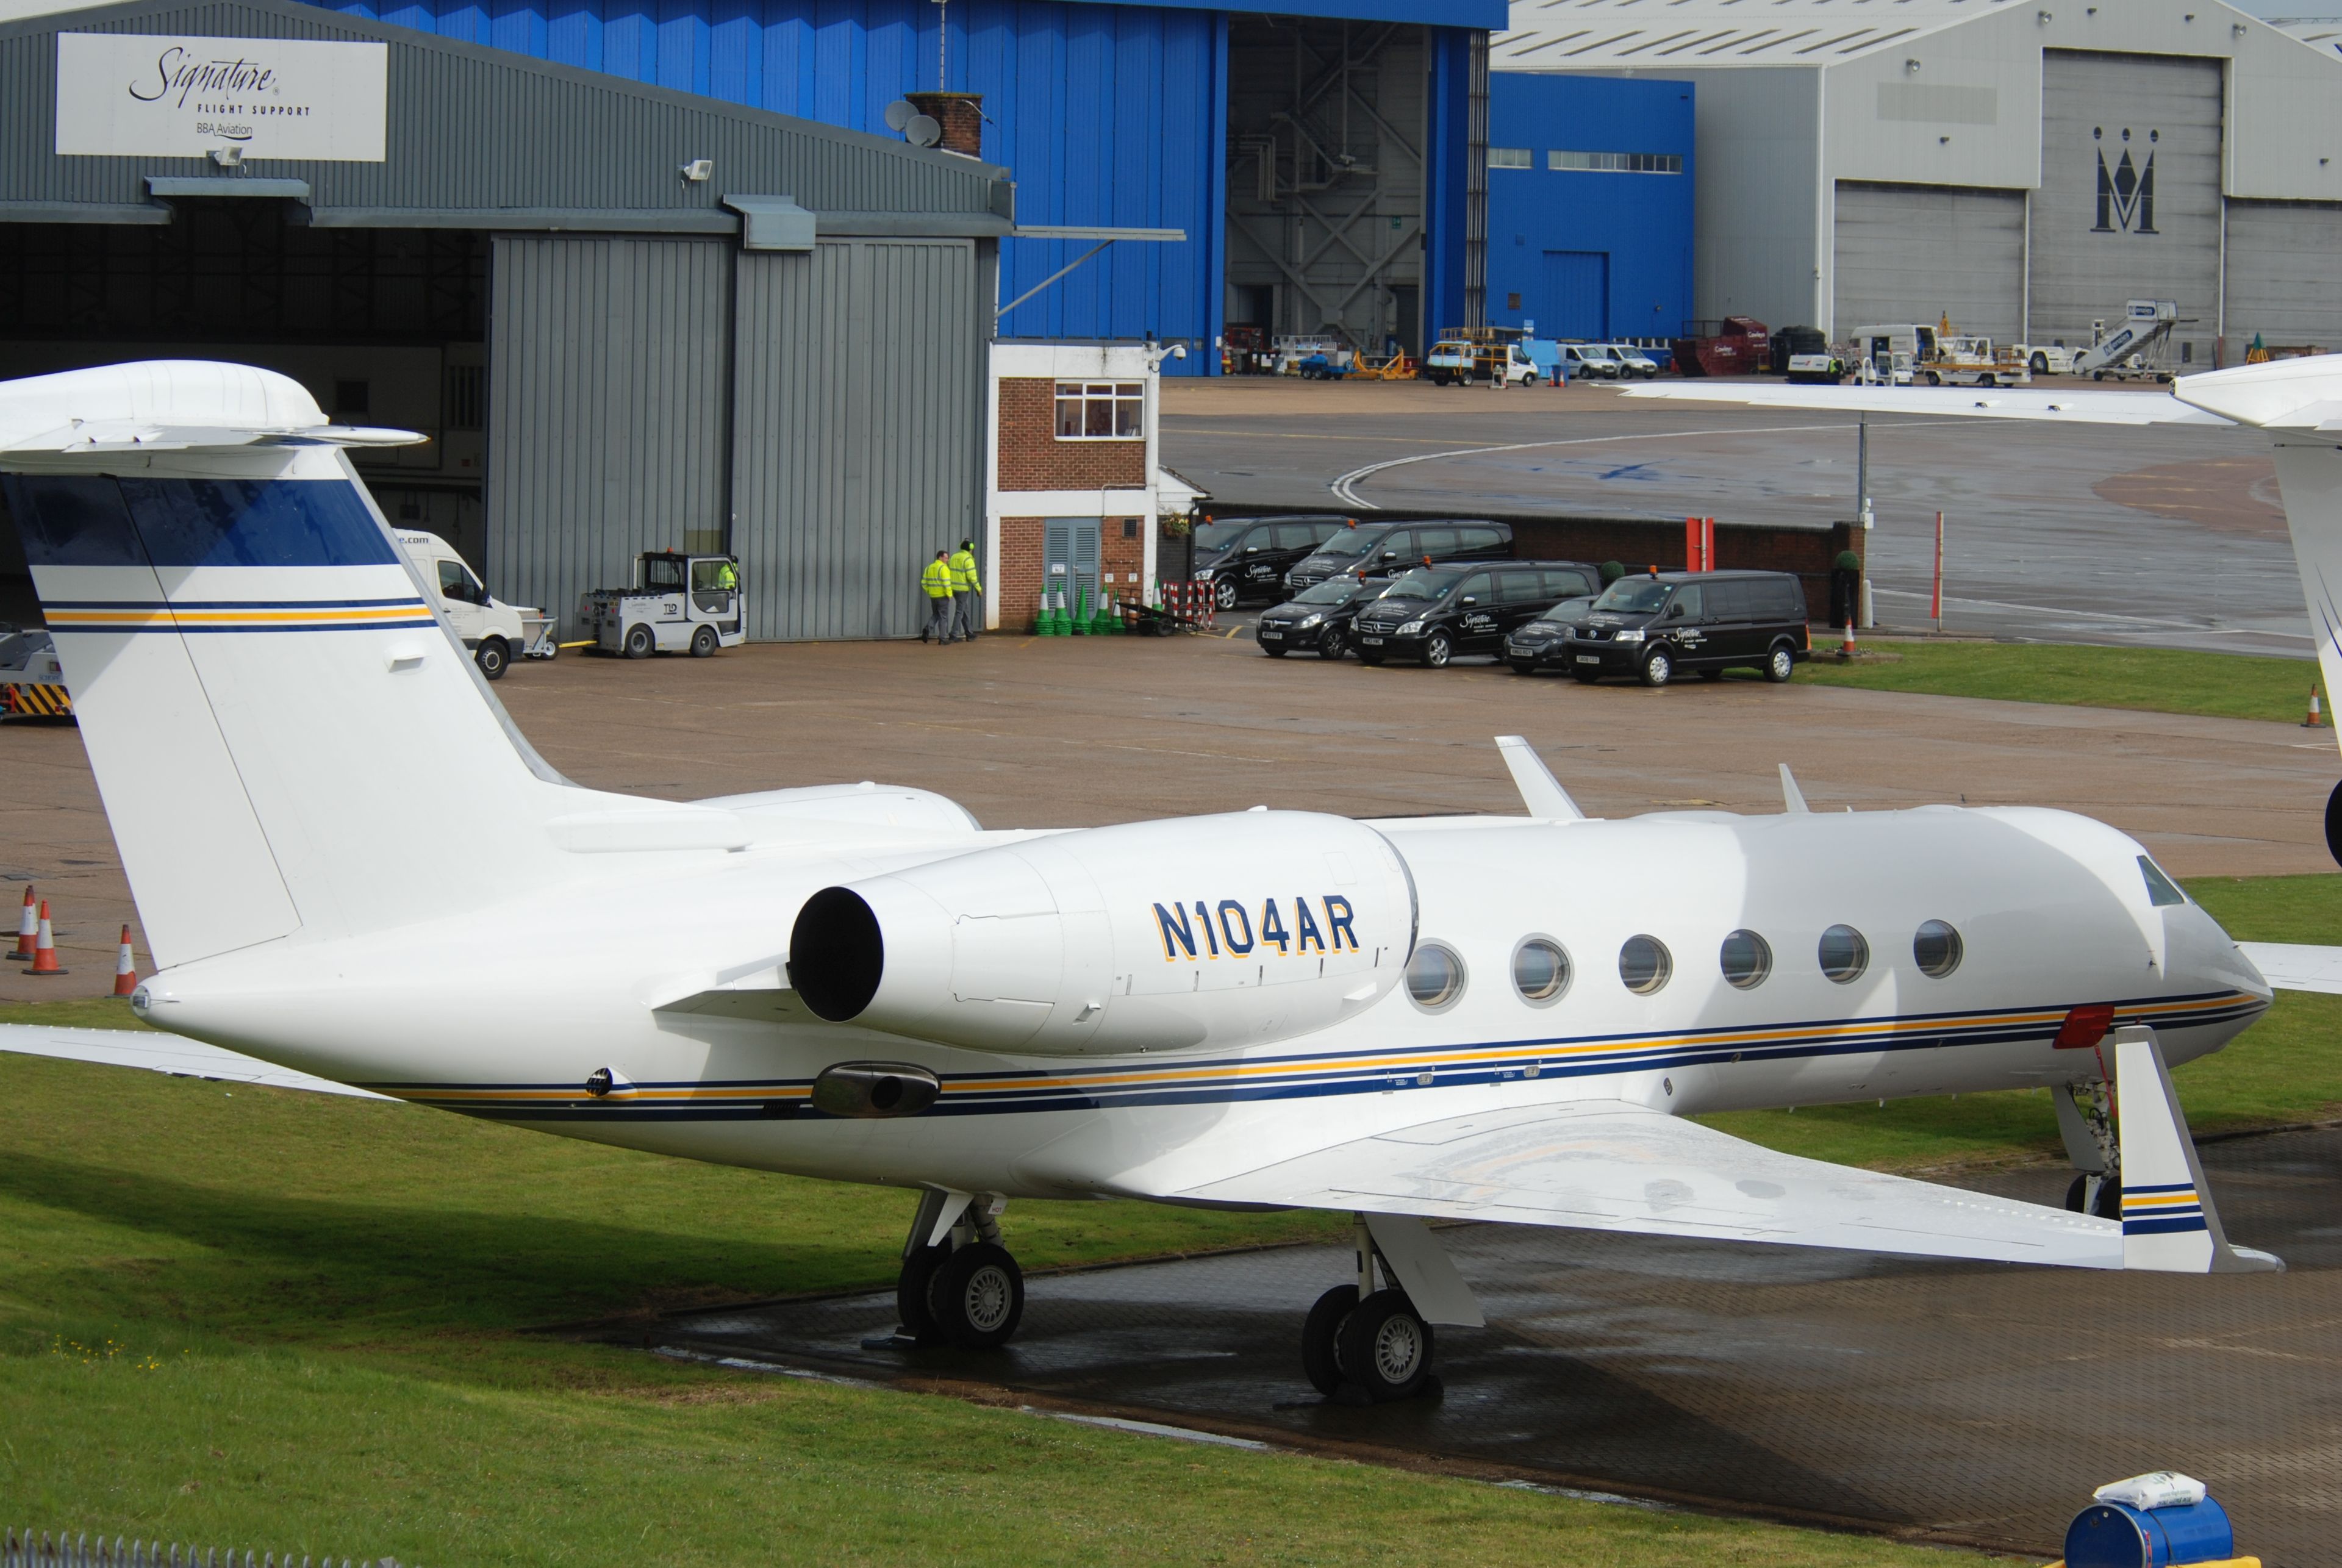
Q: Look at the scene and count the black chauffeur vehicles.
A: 6